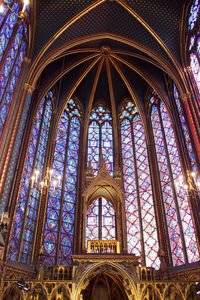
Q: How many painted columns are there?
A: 2